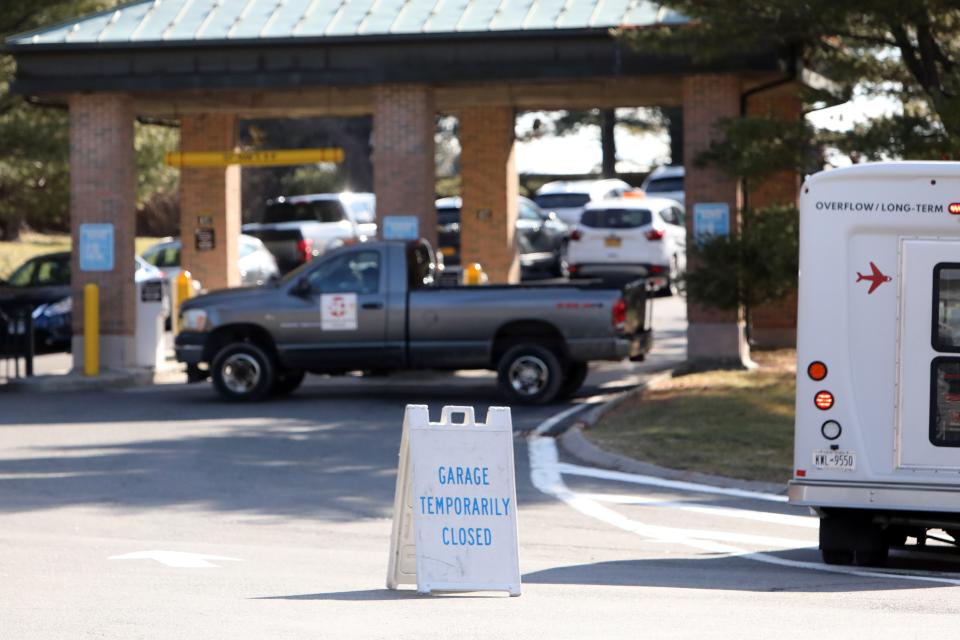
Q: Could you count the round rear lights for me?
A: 3